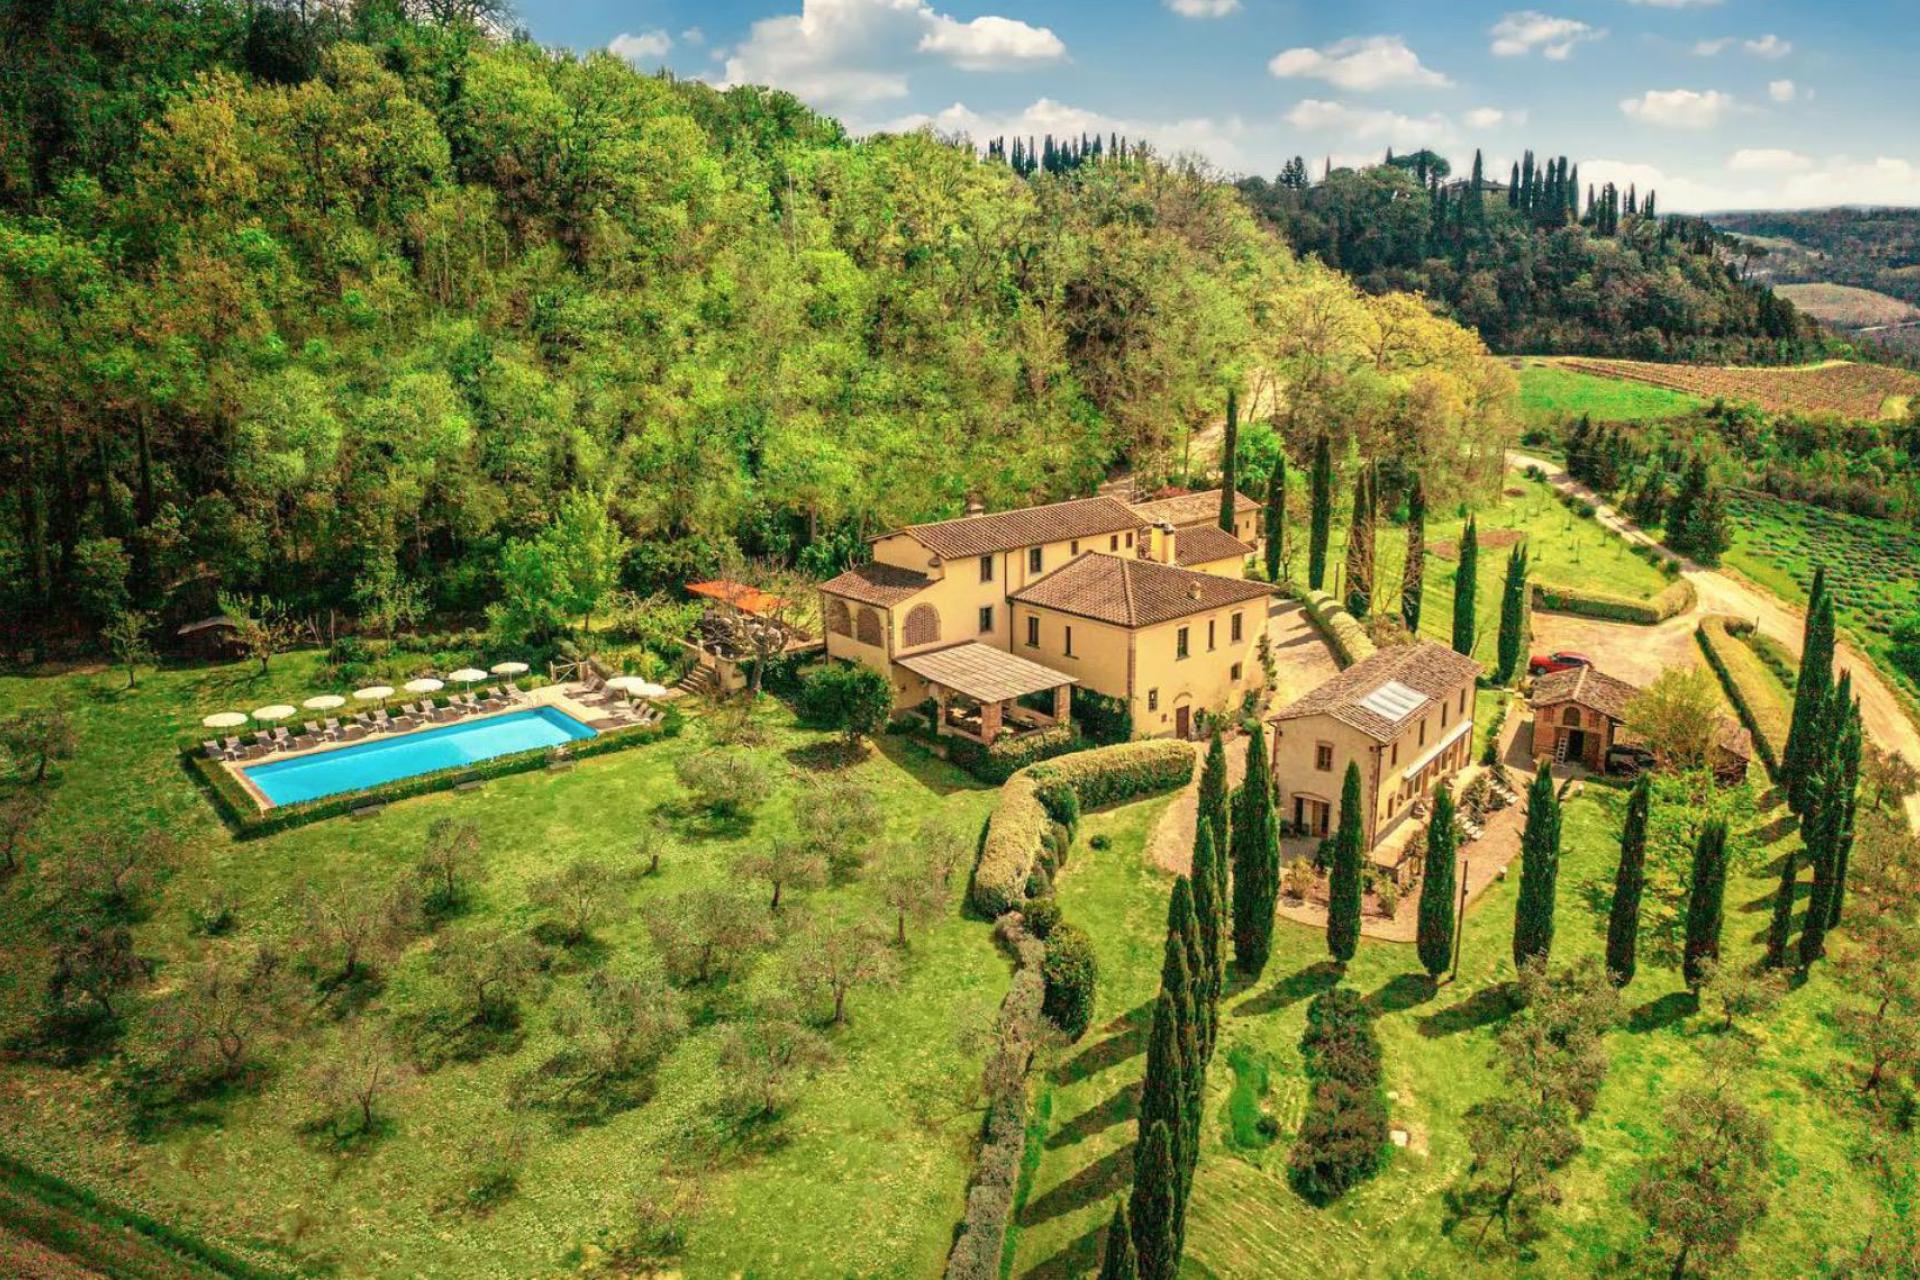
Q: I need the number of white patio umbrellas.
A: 9